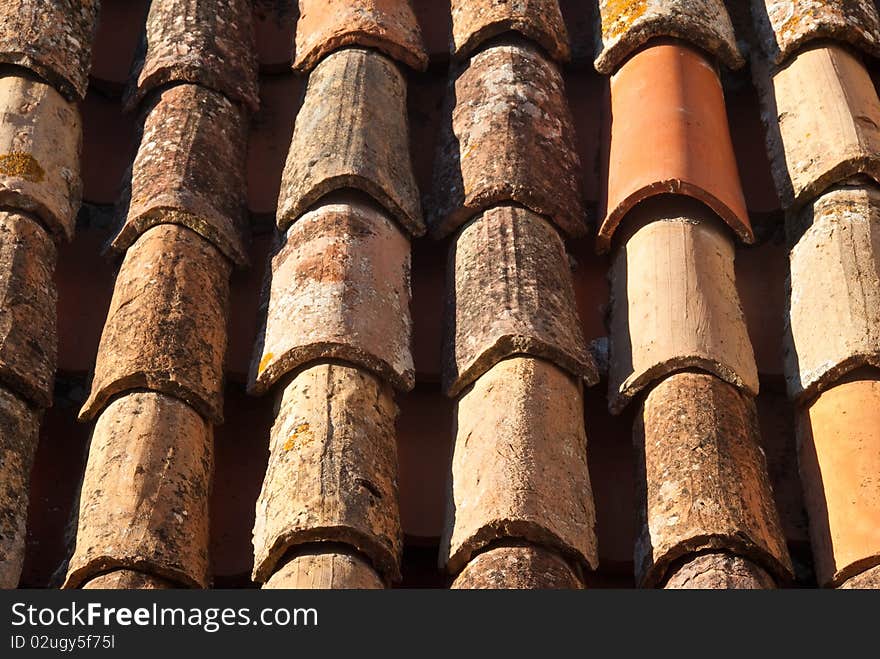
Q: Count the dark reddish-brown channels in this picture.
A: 5